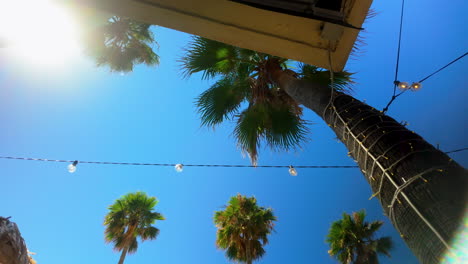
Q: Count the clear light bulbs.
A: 5